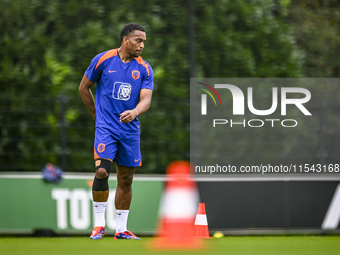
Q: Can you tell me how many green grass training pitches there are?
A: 1